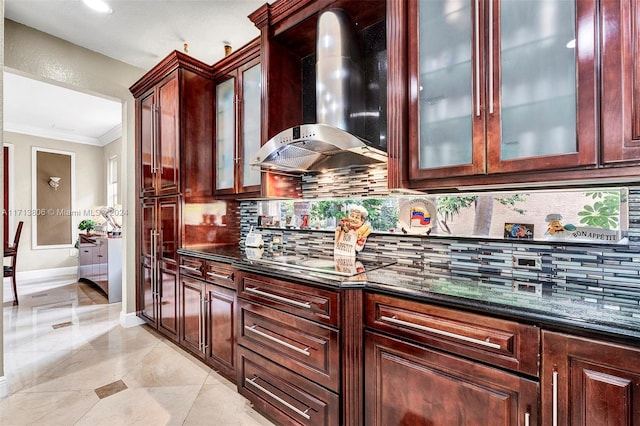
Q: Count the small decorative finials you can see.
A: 2